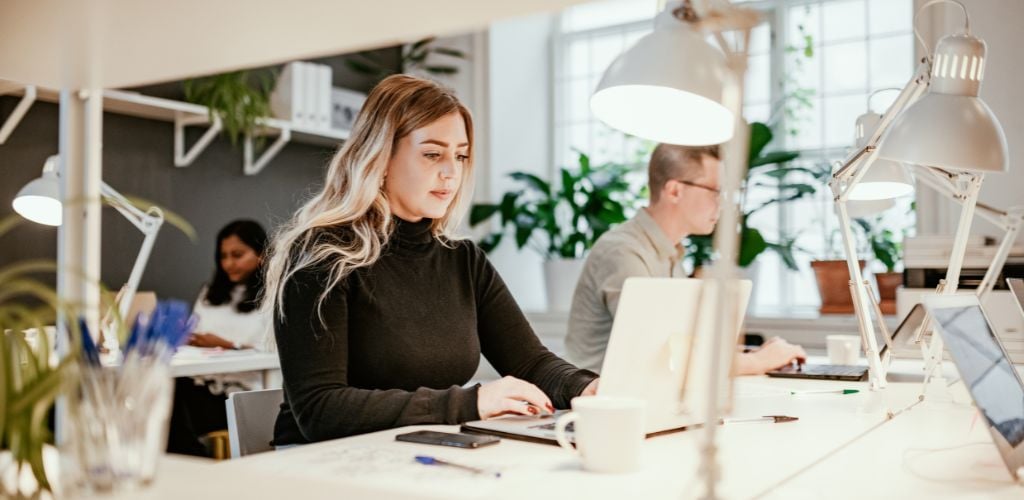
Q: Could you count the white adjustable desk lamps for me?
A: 5